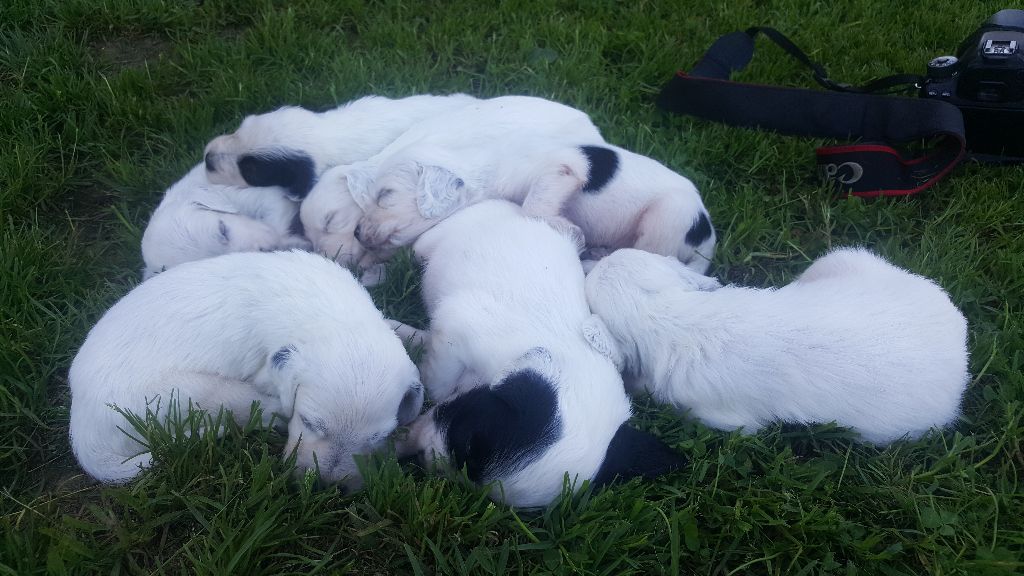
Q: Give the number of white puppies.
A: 7